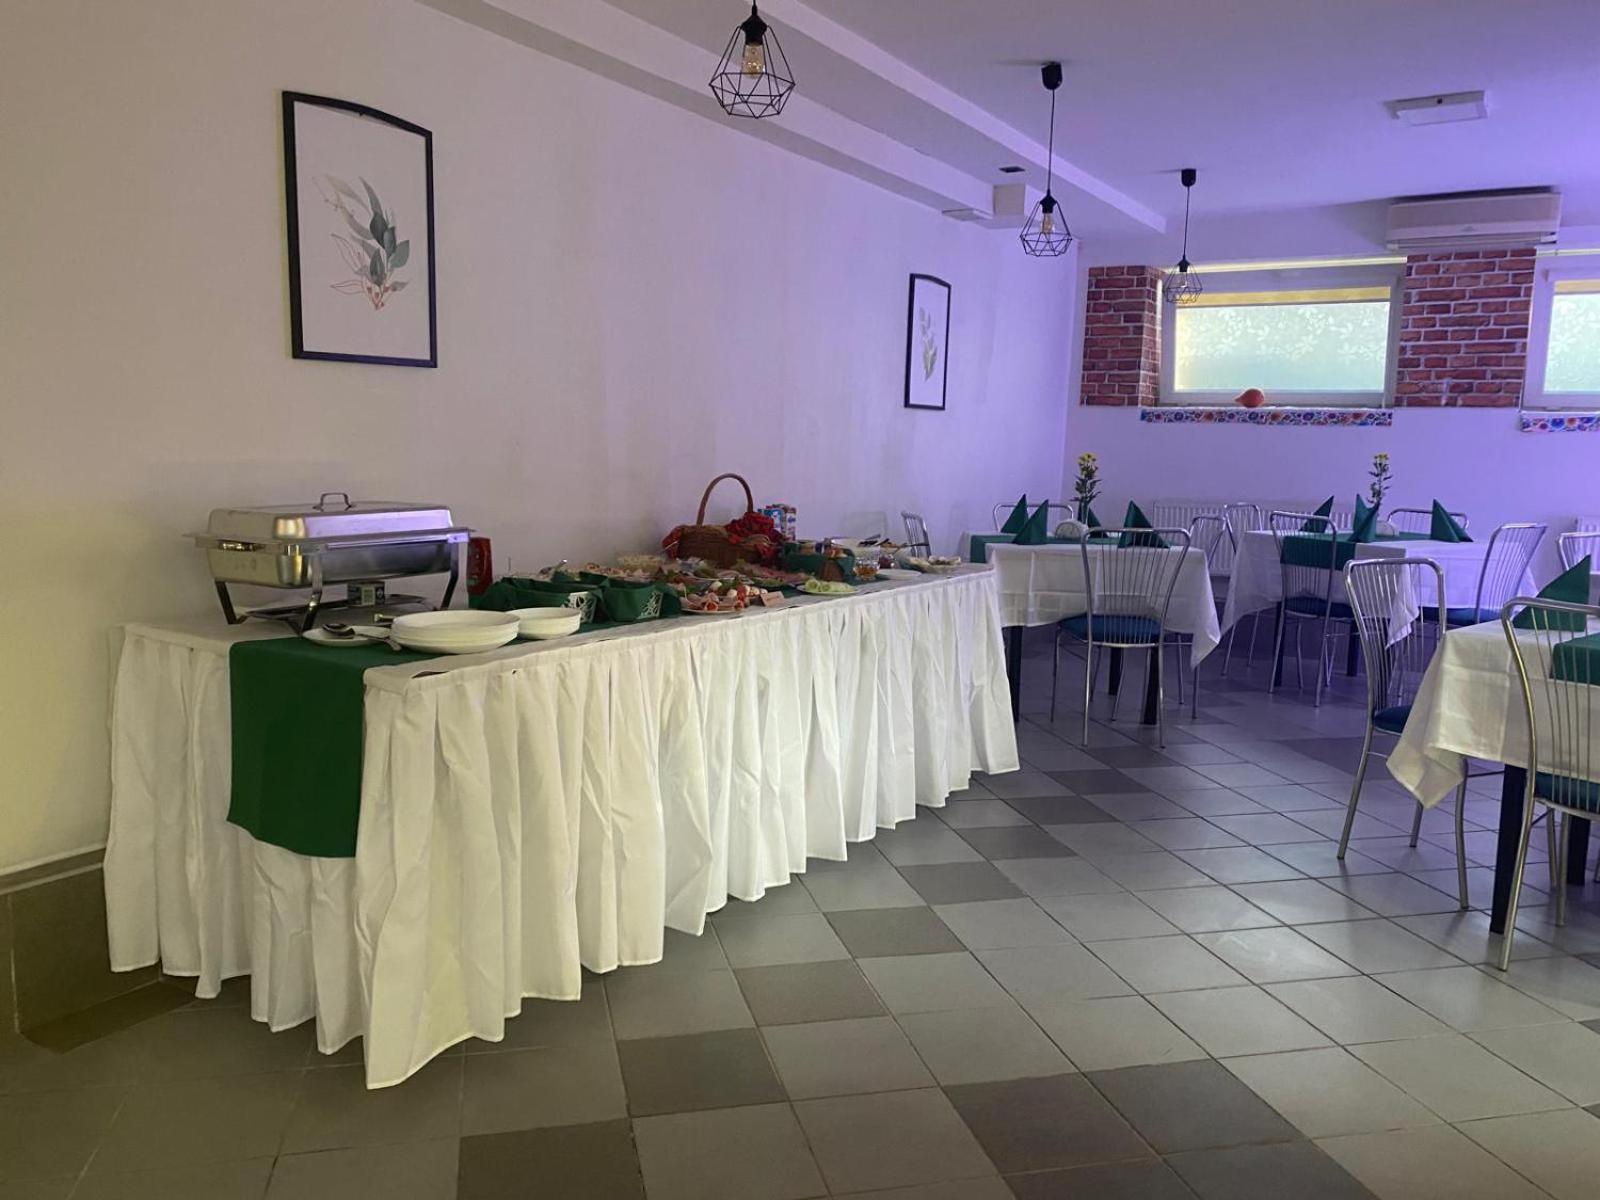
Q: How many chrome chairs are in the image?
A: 11